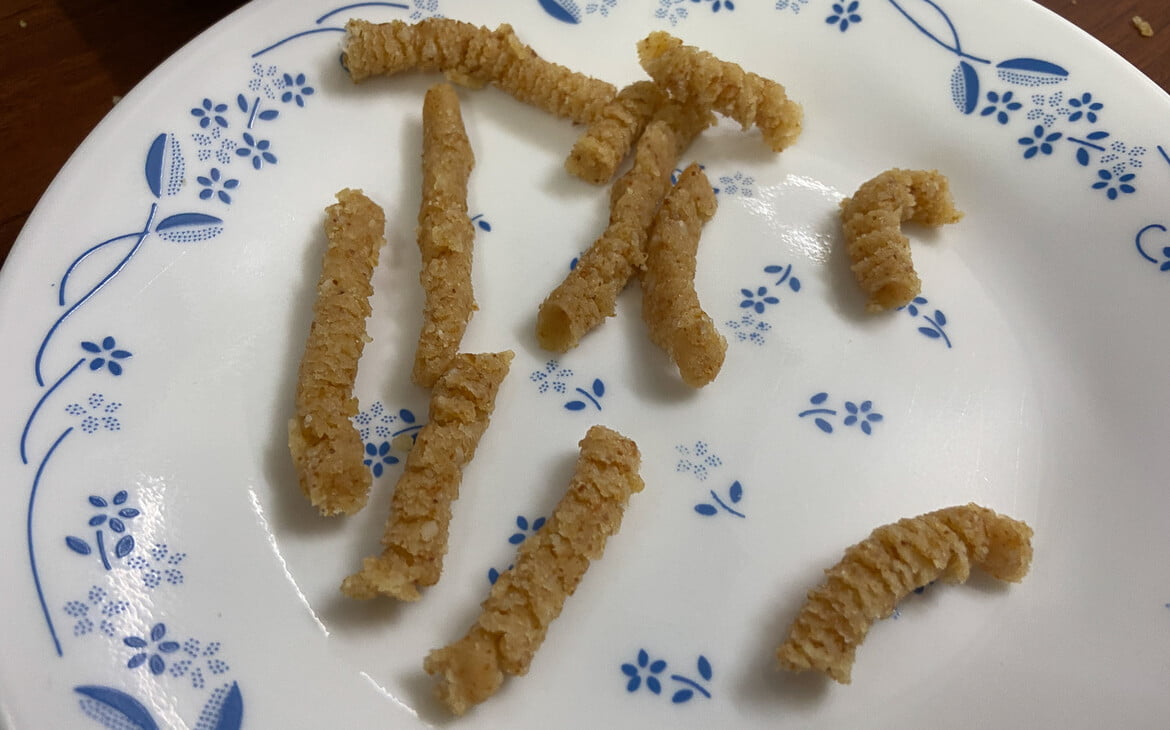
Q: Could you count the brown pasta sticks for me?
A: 11